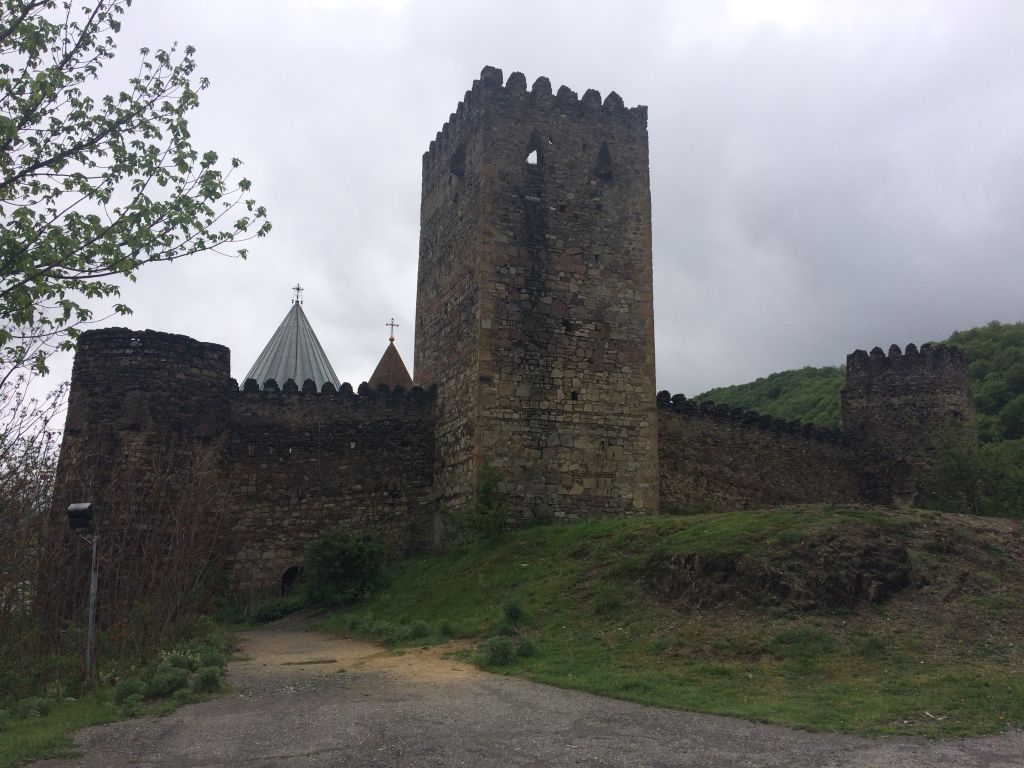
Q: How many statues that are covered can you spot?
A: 0